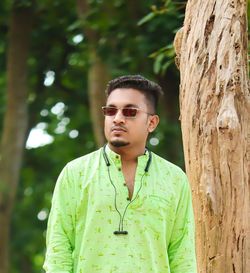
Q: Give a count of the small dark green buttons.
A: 4